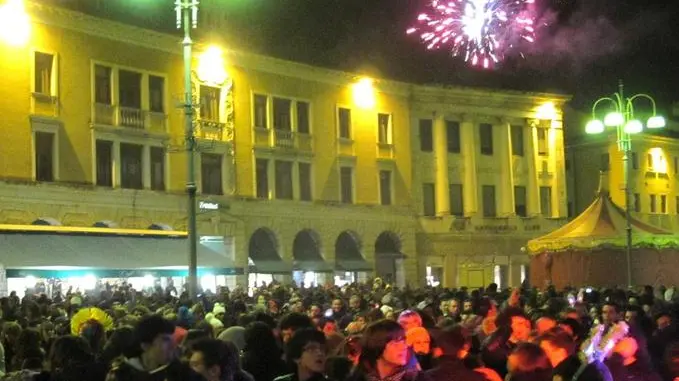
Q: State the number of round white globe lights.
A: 4